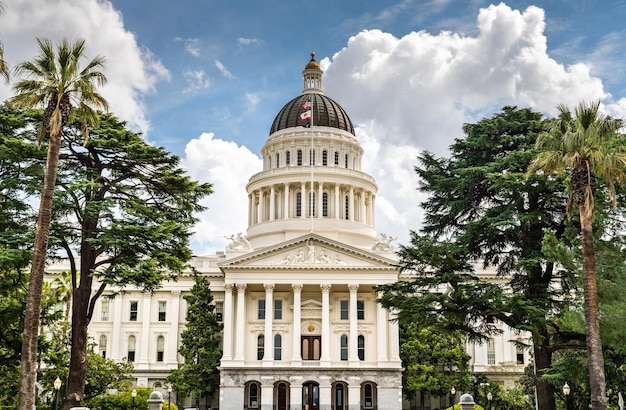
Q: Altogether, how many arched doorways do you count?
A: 5